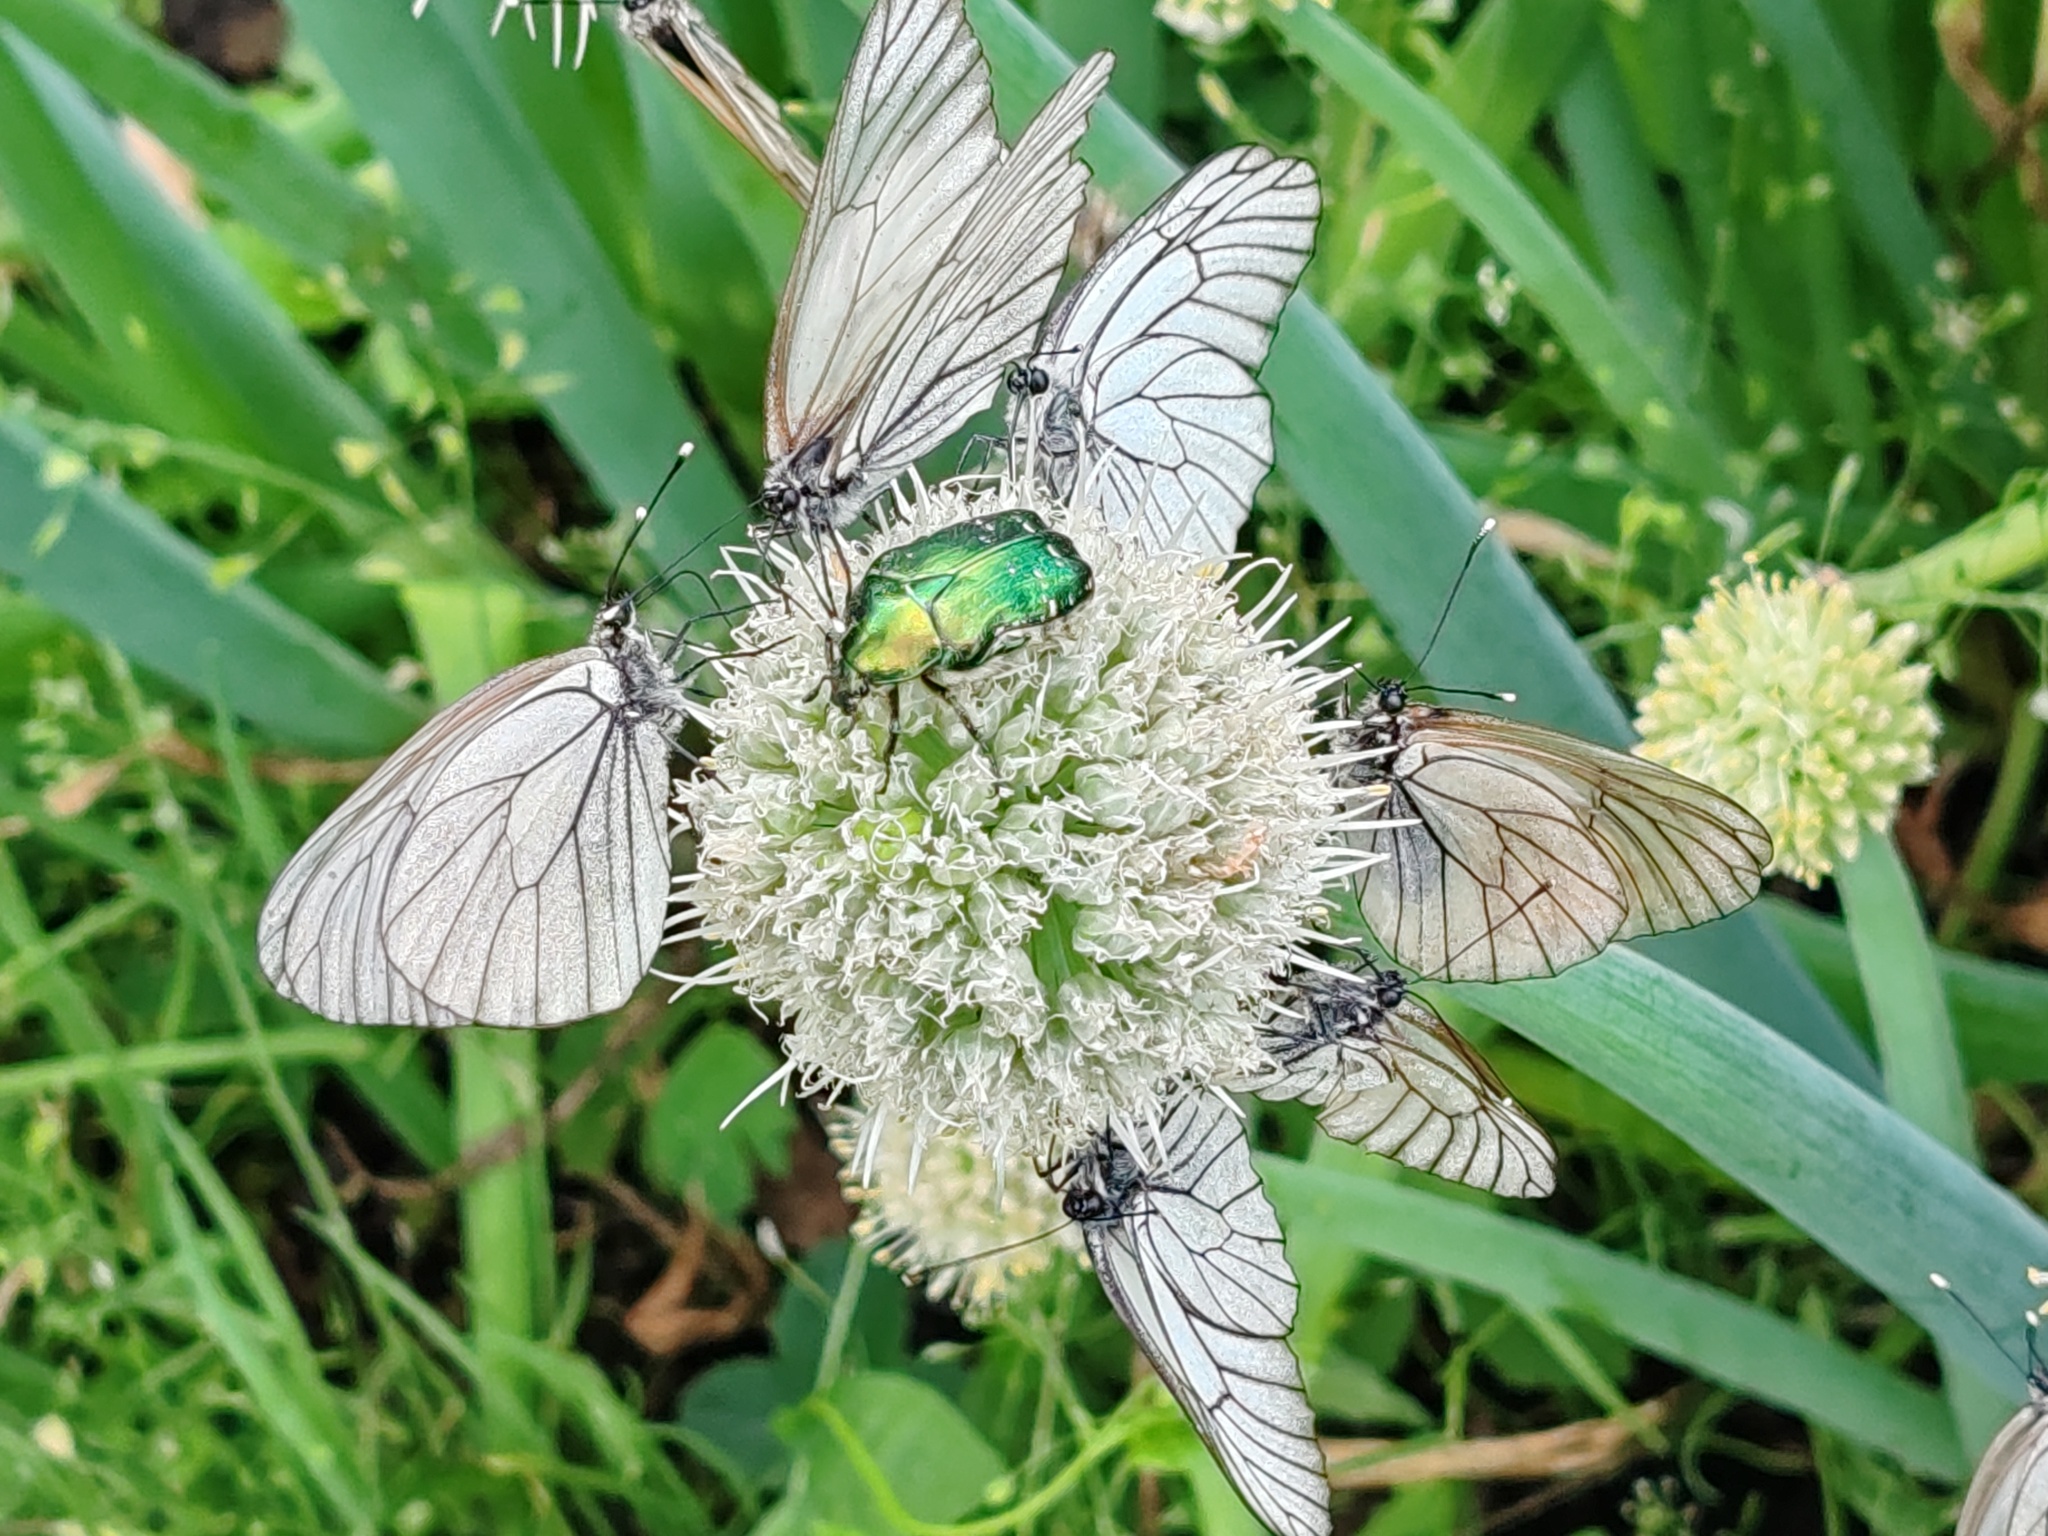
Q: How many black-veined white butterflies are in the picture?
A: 8